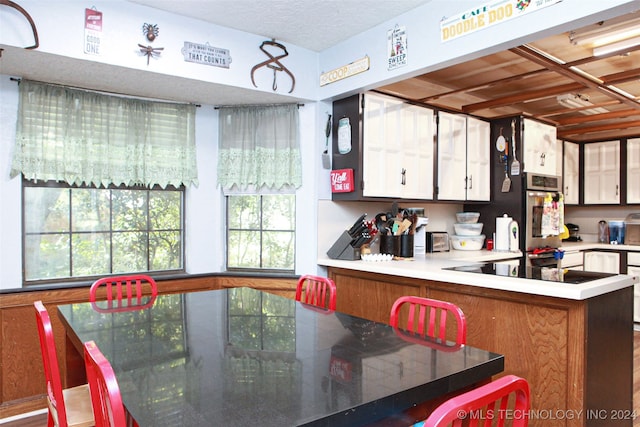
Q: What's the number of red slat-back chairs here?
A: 6